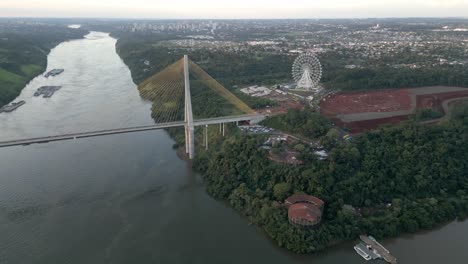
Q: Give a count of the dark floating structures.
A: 3